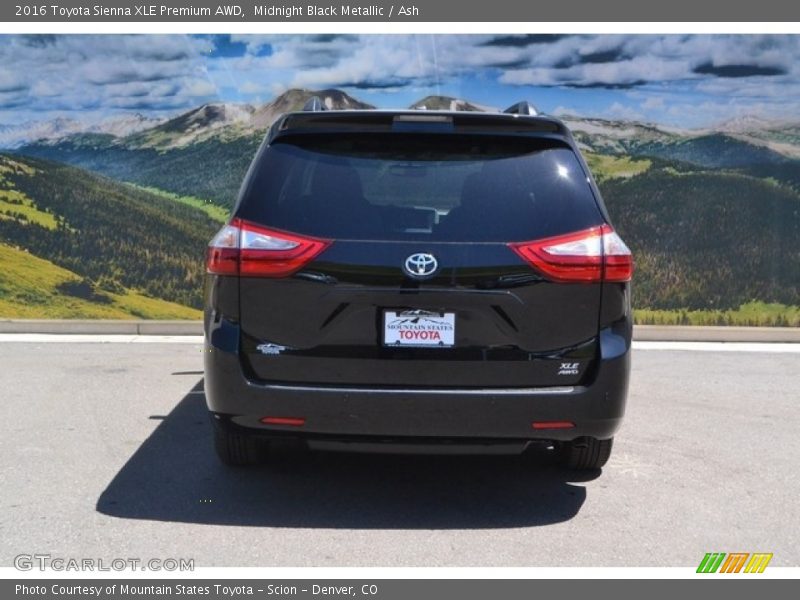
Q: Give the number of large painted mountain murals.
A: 1